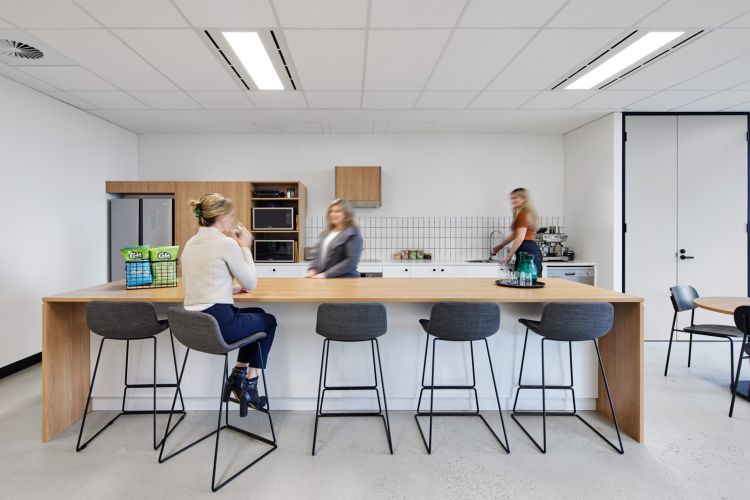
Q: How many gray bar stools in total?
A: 5